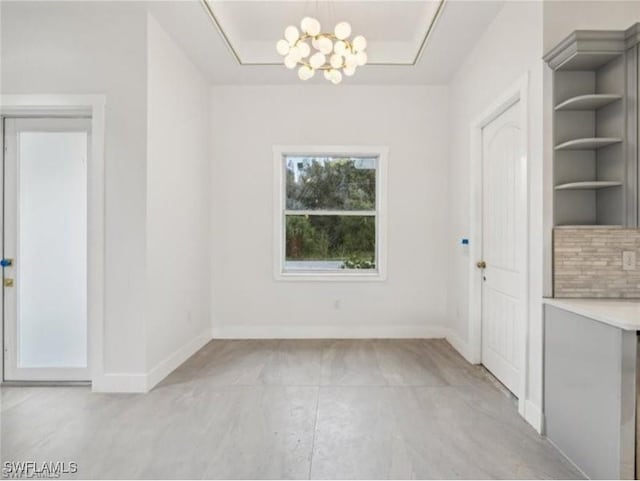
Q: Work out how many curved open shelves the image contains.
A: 3